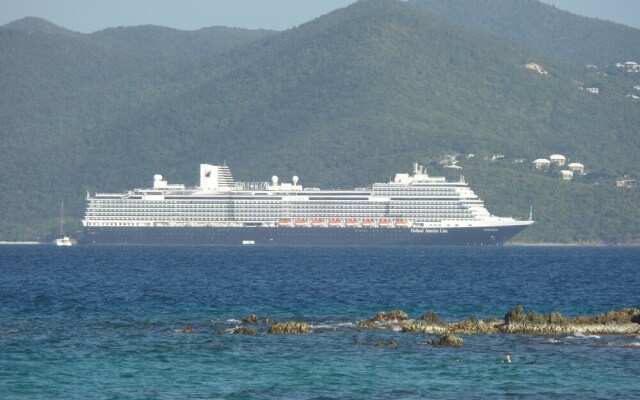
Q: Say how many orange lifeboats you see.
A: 8